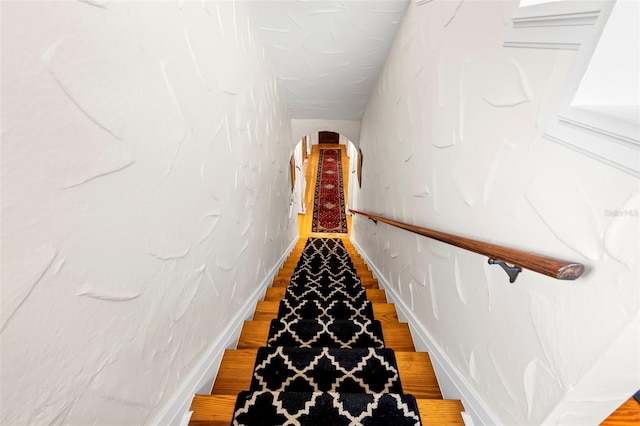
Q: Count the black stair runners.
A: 1